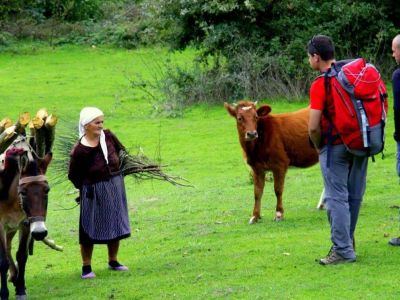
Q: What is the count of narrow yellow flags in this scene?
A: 0